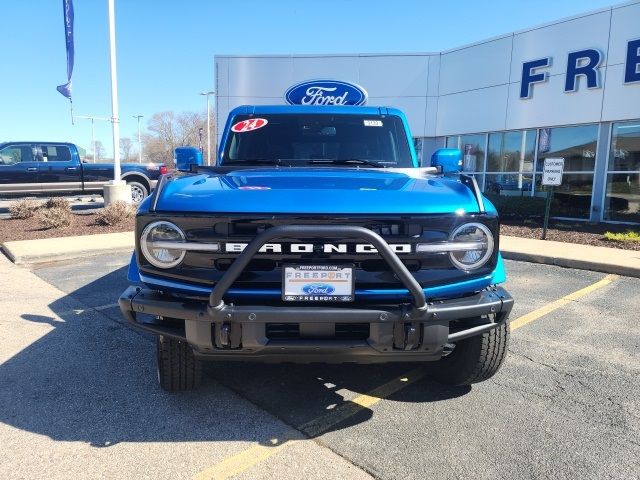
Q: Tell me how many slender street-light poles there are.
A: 3